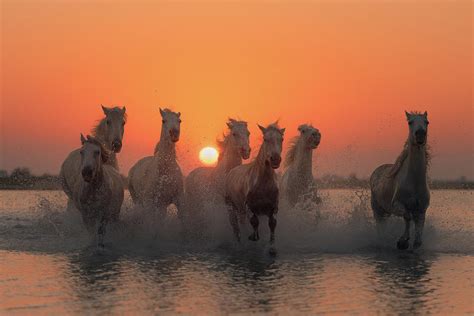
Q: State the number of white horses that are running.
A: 7